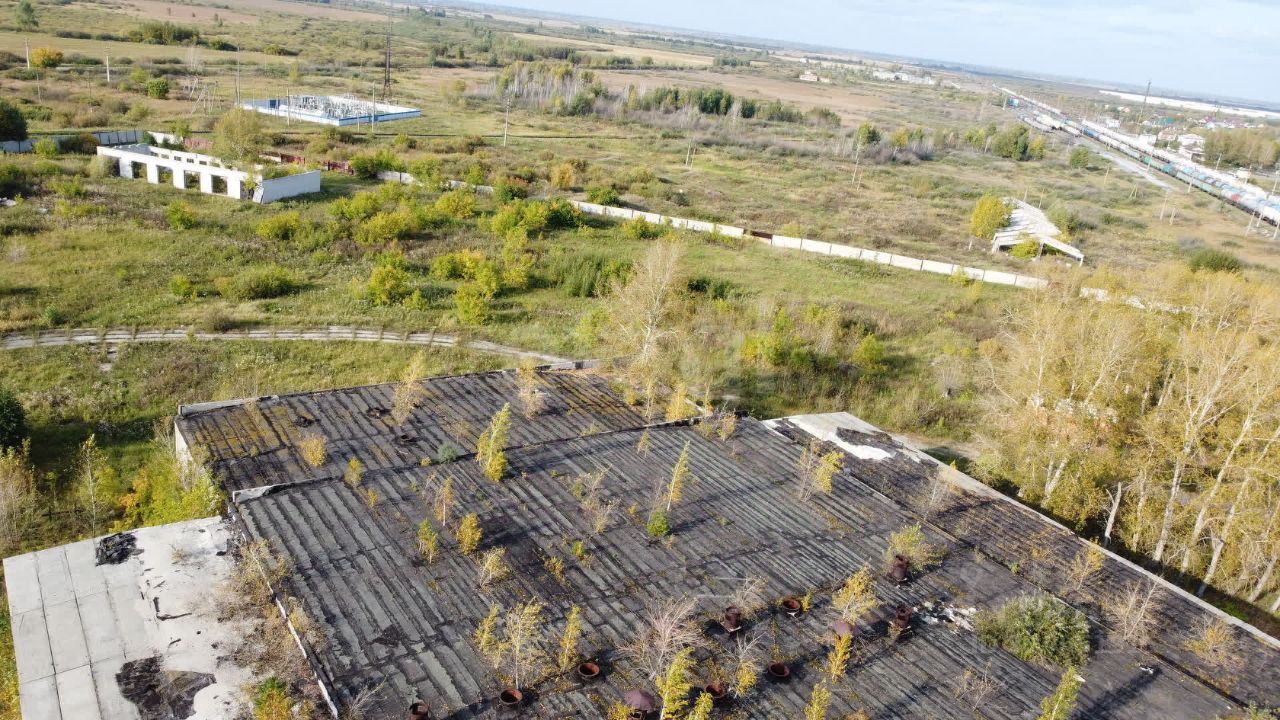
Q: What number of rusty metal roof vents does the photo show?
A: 11